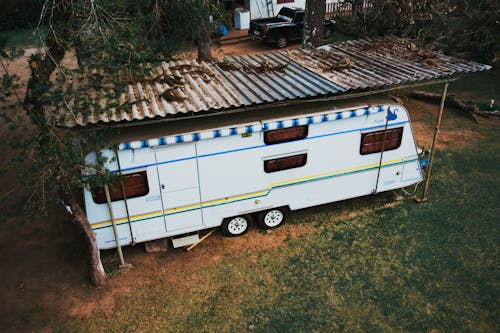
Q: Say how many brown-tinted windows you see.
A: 4